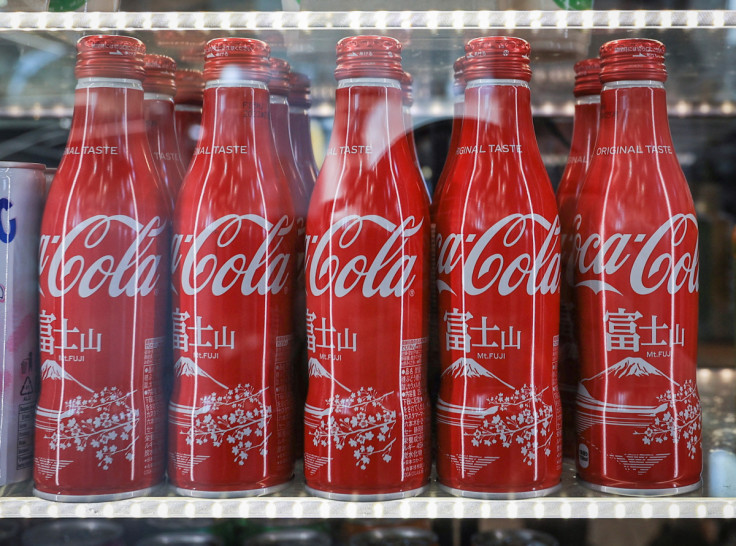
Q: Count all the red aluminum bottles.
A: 12